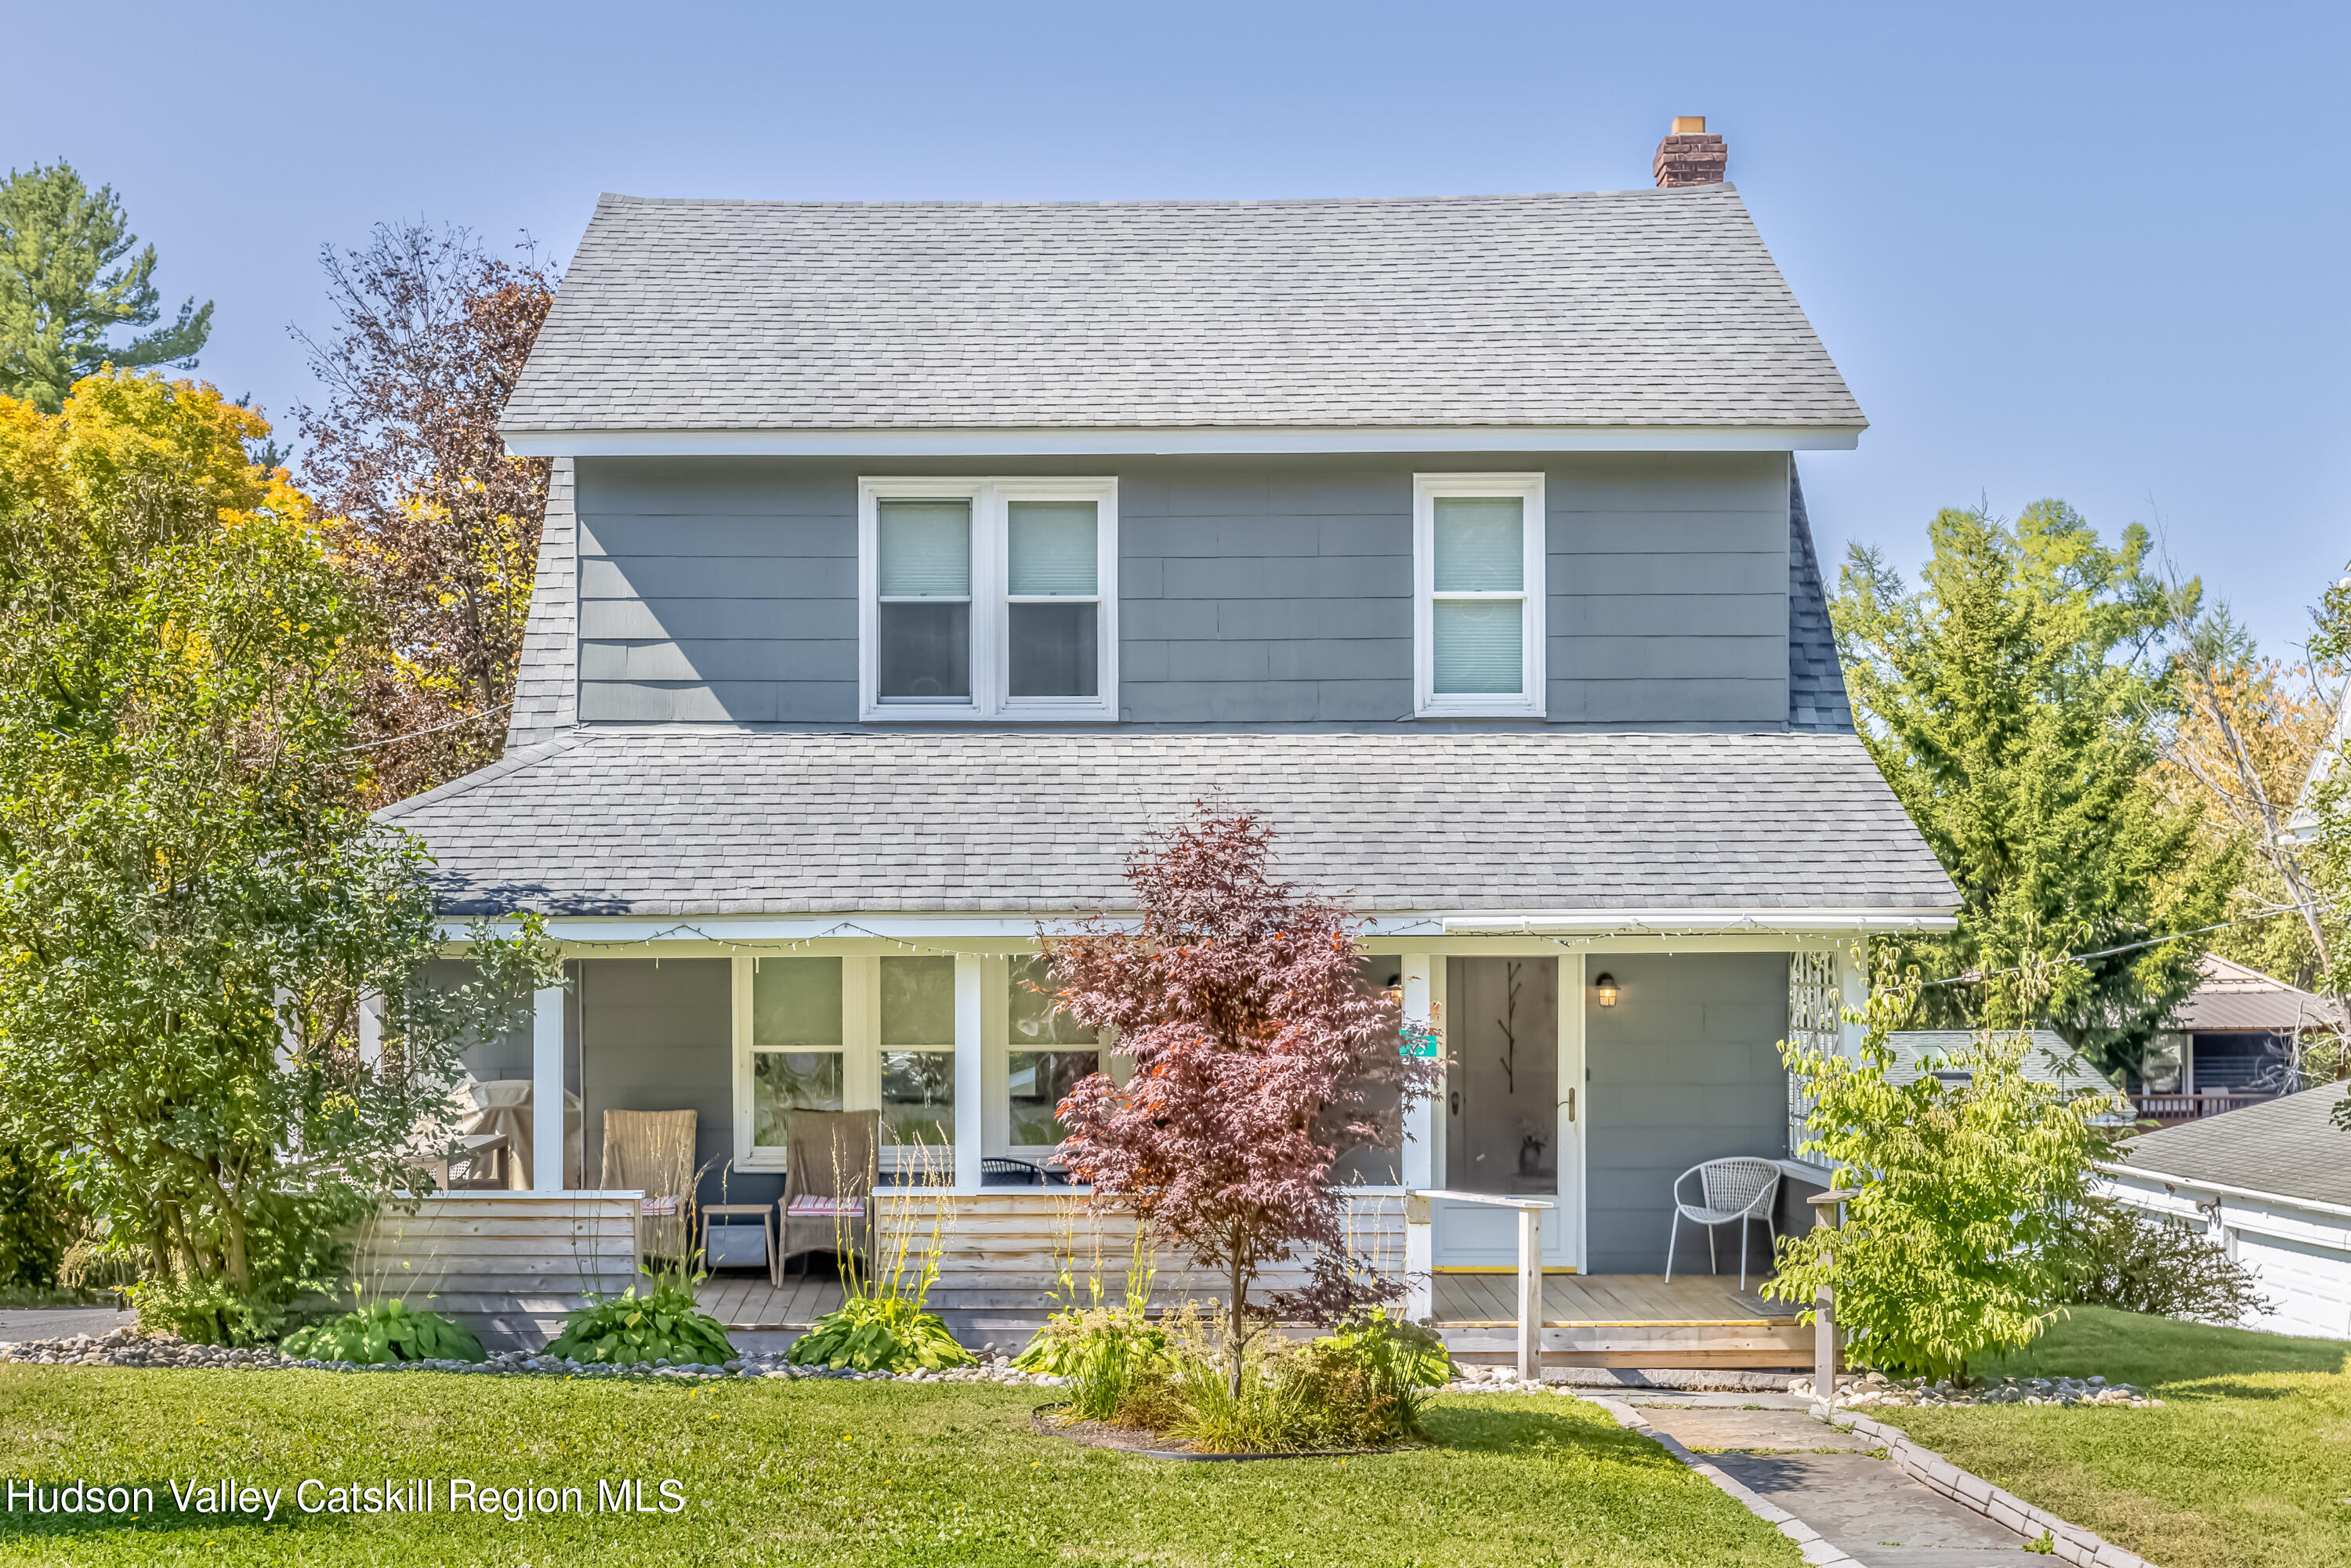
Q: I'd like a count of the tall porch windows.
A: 3